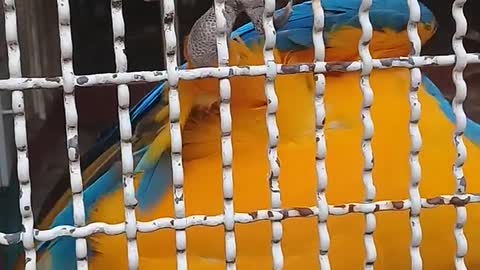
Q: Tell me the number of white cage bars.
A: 12